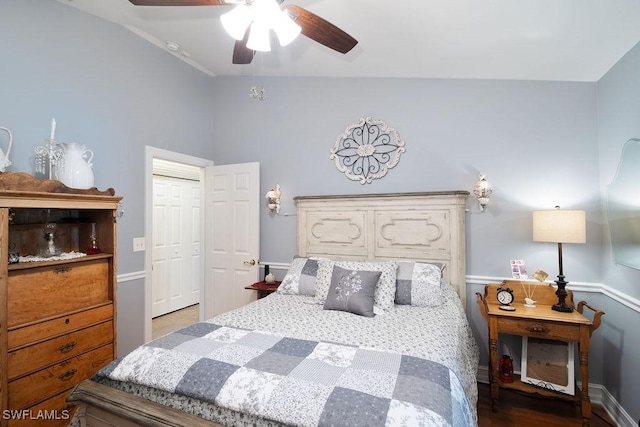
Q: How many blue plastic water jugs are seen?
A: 0